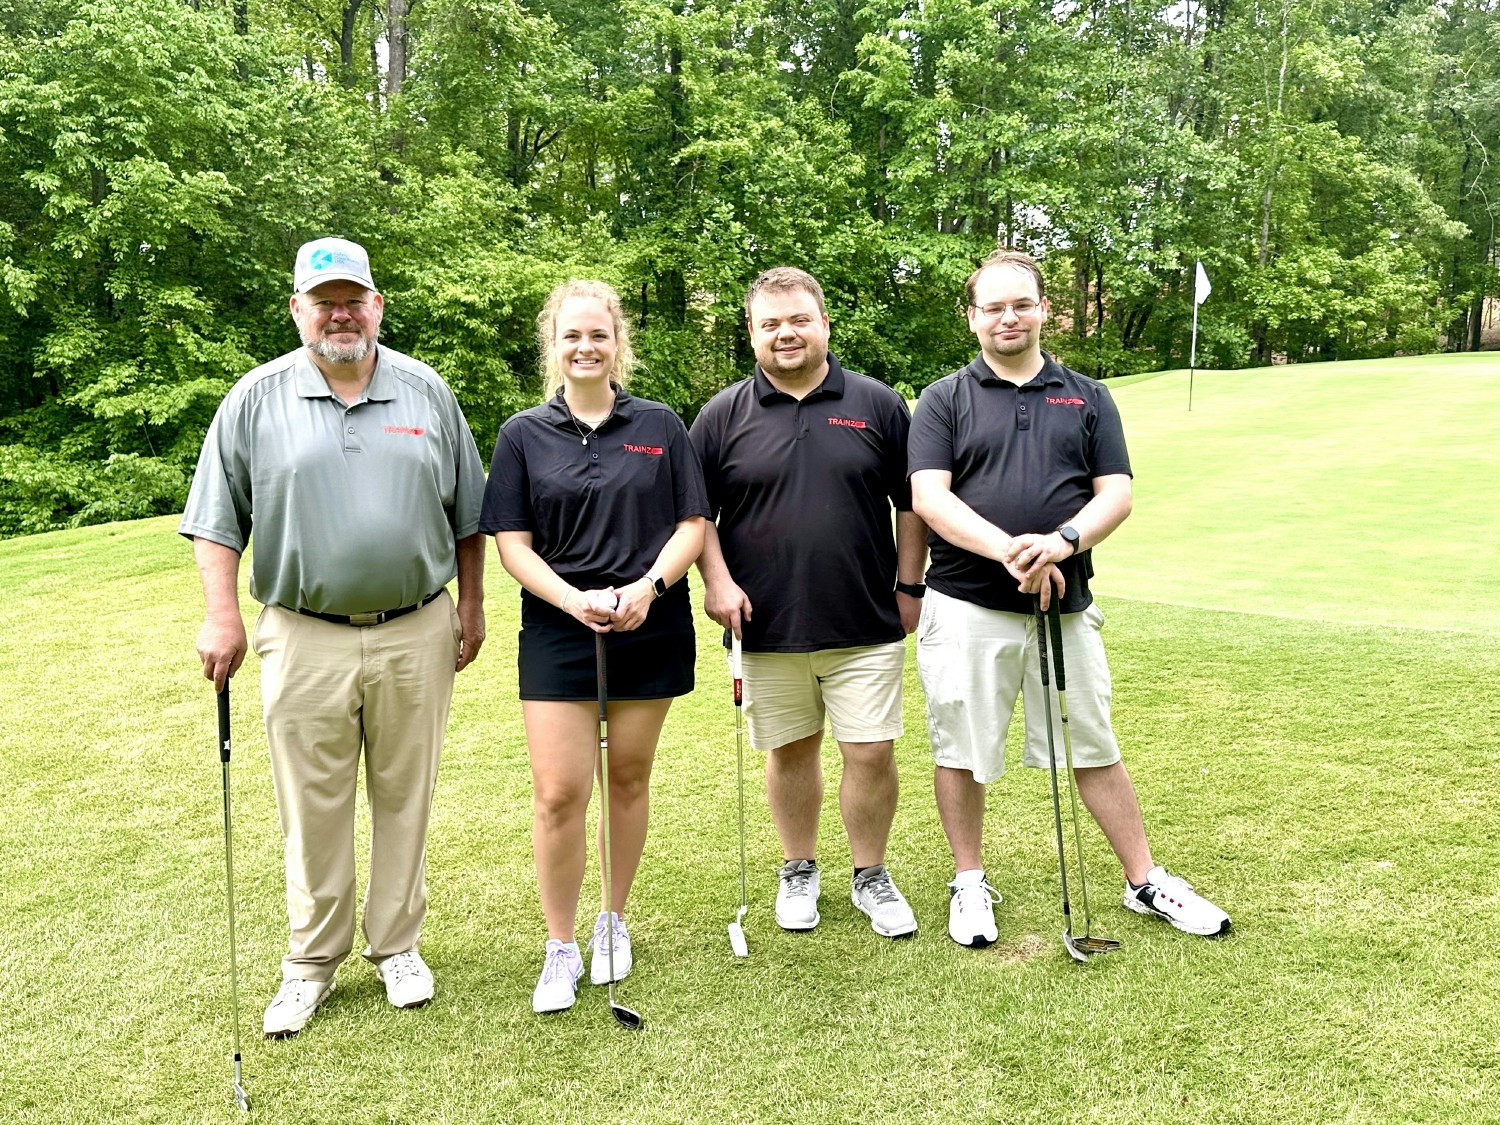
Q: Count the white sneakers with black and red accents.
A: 2